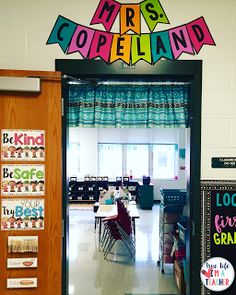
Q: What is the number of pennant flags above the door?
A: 11